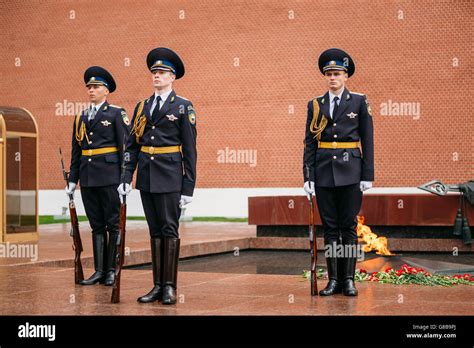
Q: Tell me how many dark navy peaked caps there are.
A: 3